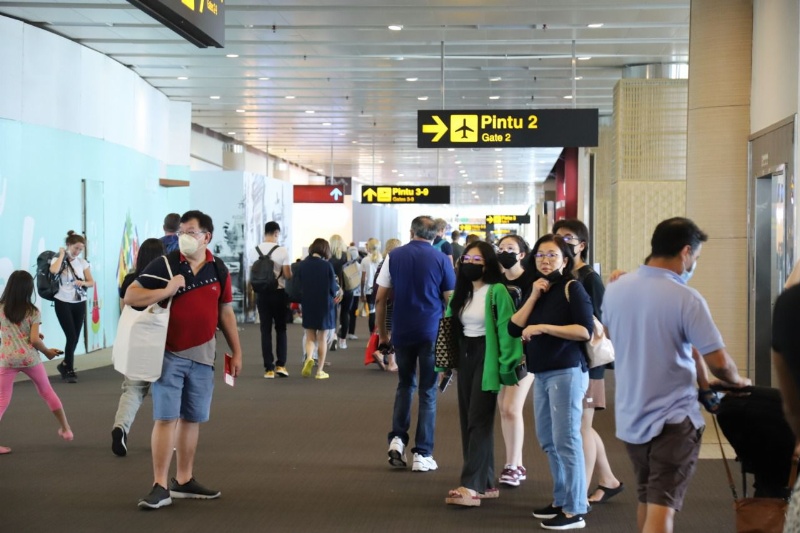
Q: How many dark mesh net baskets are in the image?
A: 0